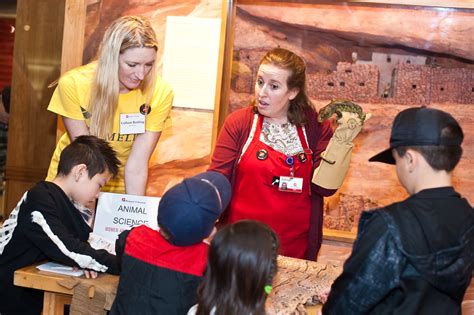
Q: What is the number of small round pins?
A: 3